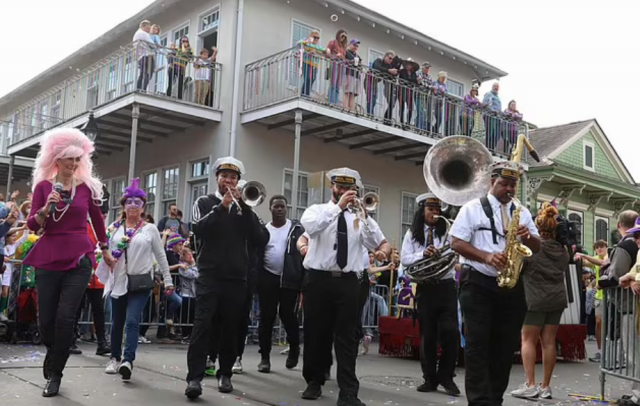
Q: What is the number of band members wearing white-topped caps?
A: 4